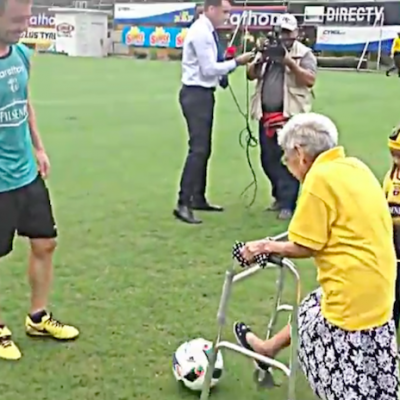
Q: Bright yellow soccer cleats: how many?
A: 2